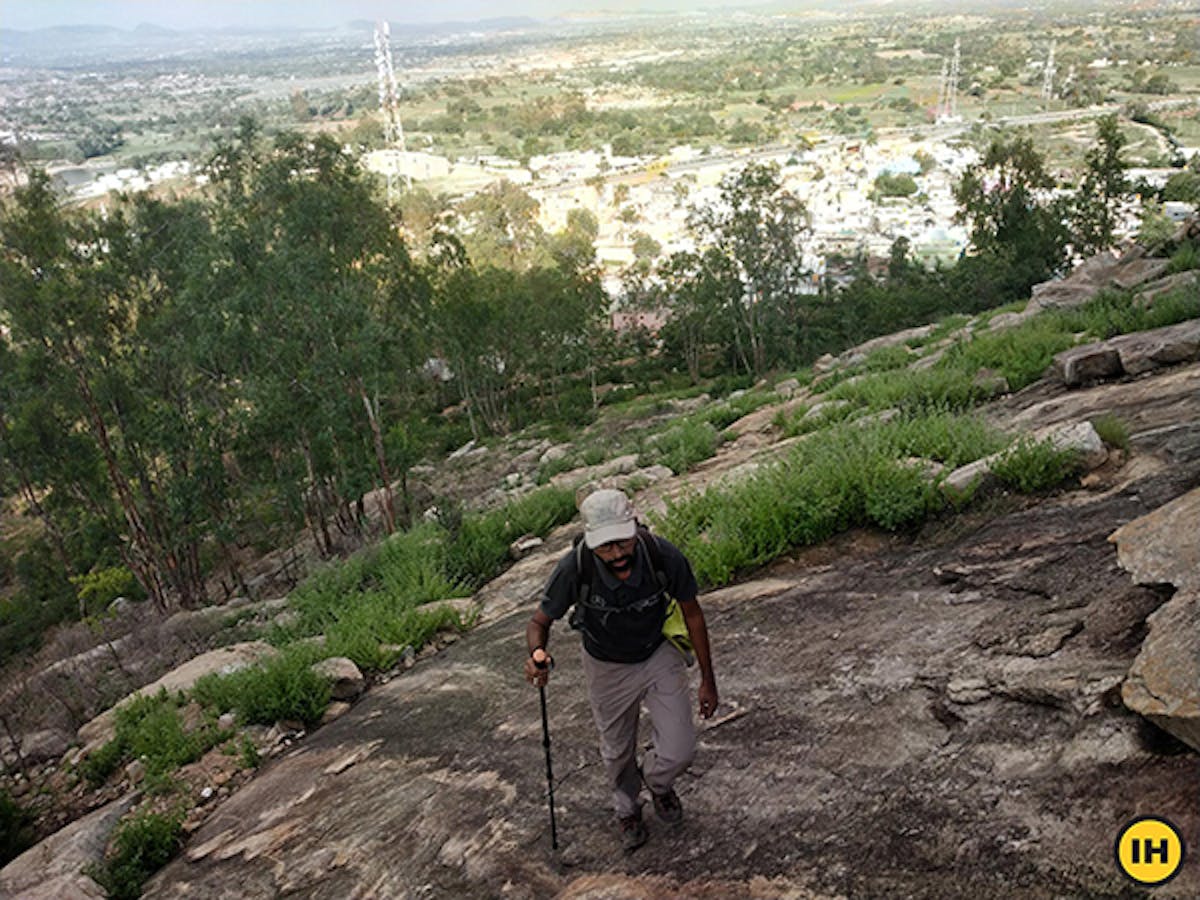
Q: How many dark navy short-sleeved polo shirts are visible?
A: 1